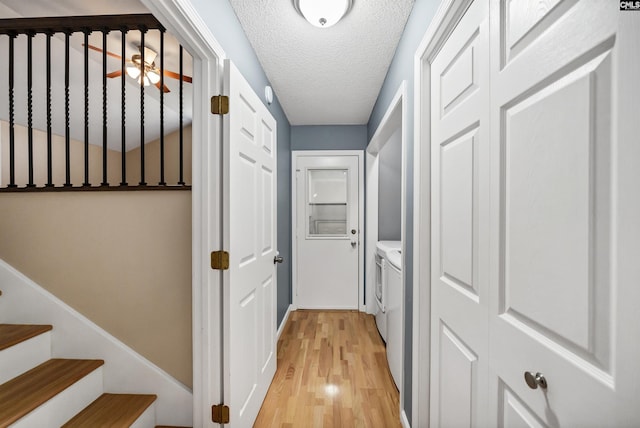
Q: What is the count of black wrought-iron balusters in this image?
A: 10